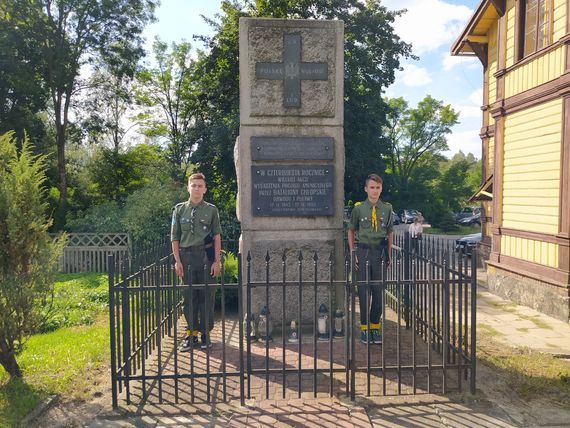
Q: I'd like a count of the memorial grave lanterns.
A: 5